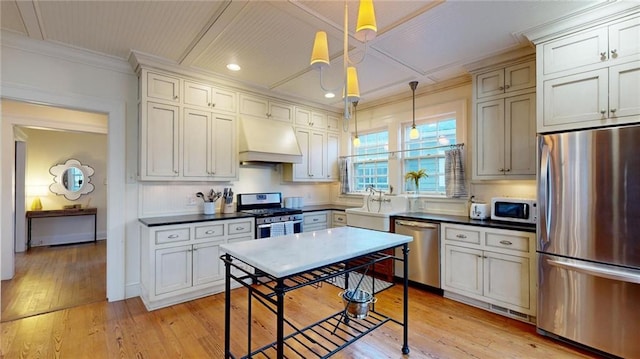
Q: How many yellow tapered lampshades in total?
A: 3